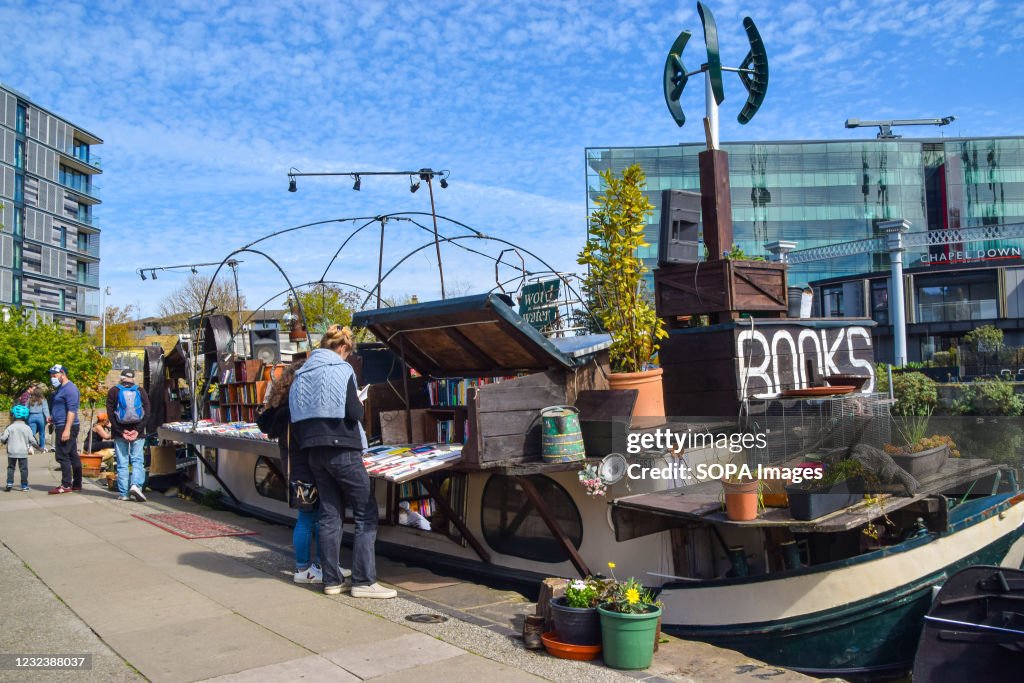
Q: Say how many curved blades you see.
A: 3